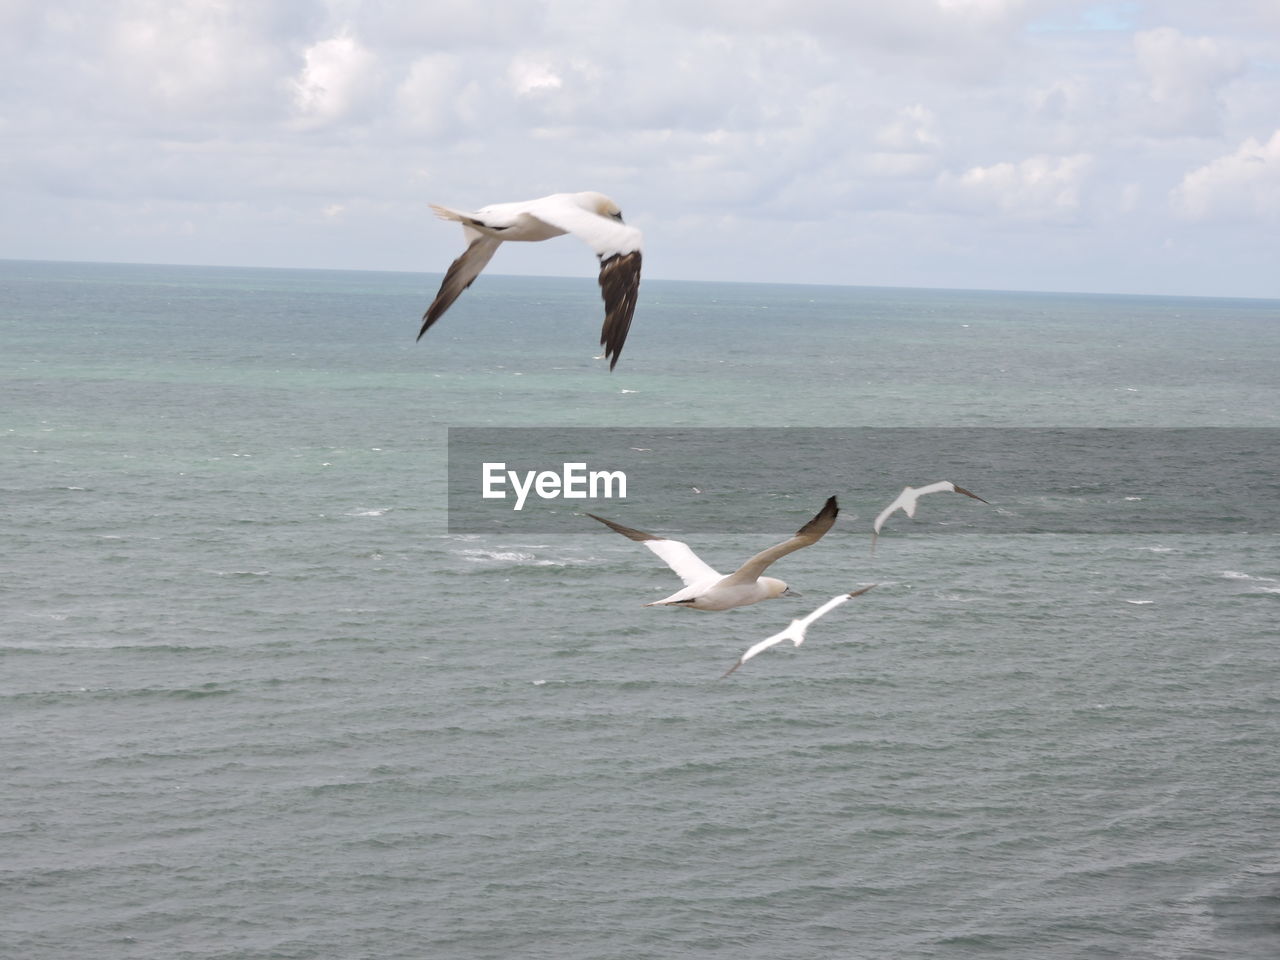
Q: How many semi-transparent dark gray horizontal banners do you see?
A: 1